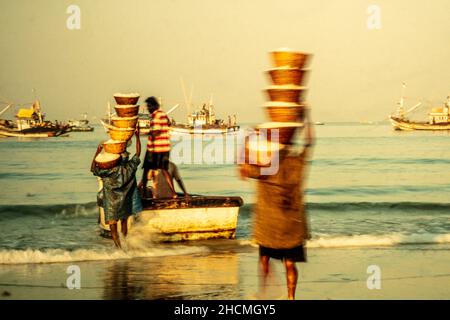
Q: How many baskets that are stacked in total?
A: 12